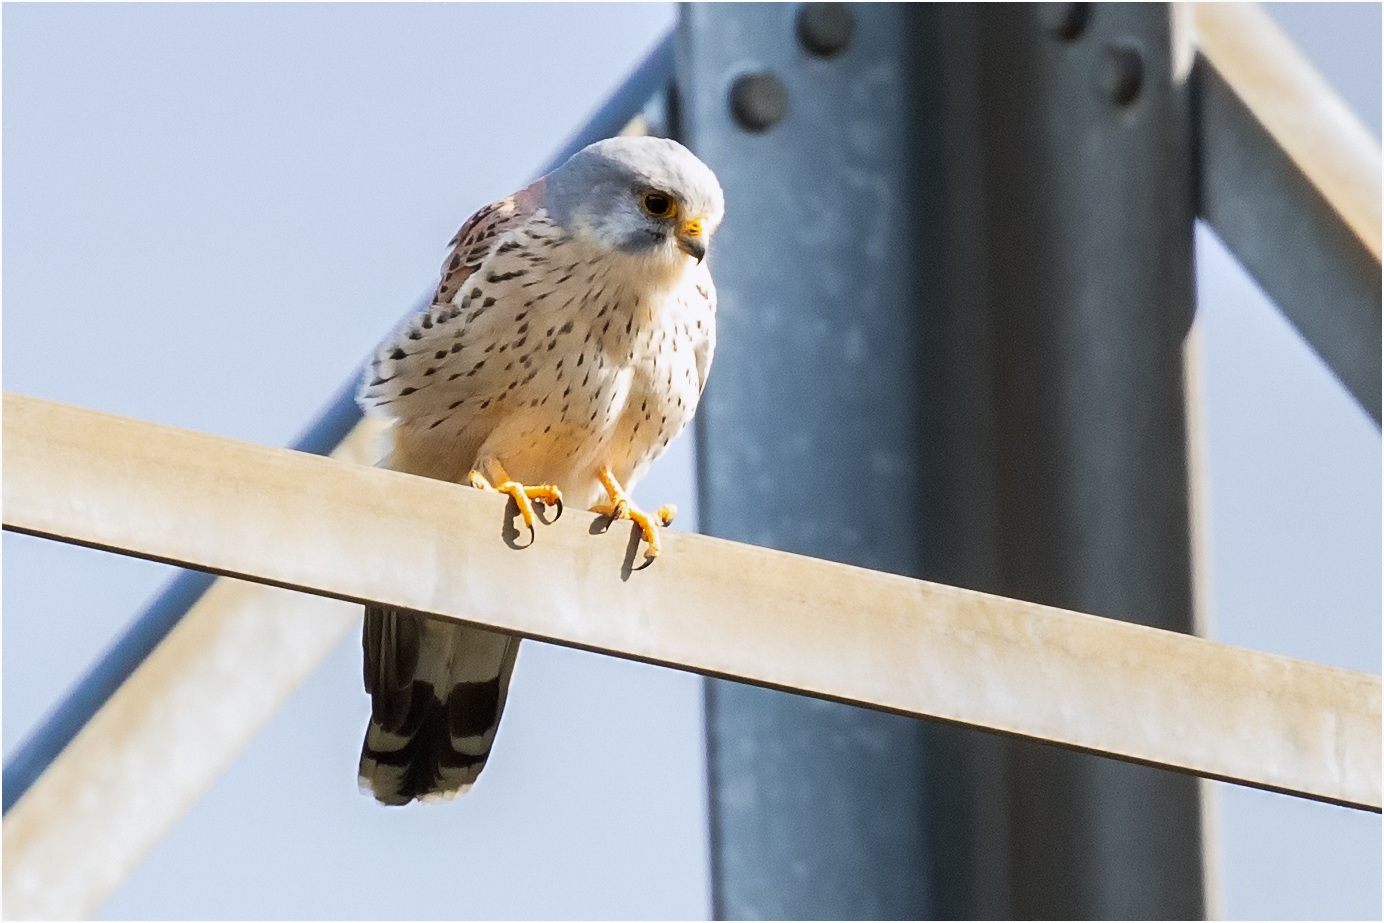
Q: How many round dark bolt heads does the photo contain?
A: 4